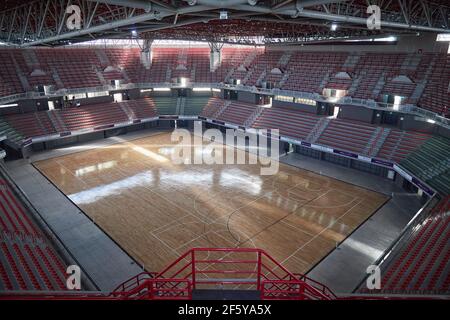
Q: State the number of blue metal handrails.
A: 0